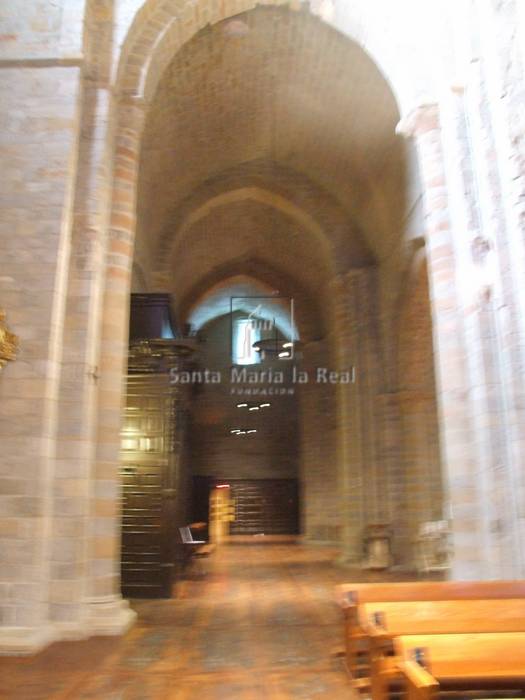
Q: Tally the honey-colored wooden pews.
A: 3